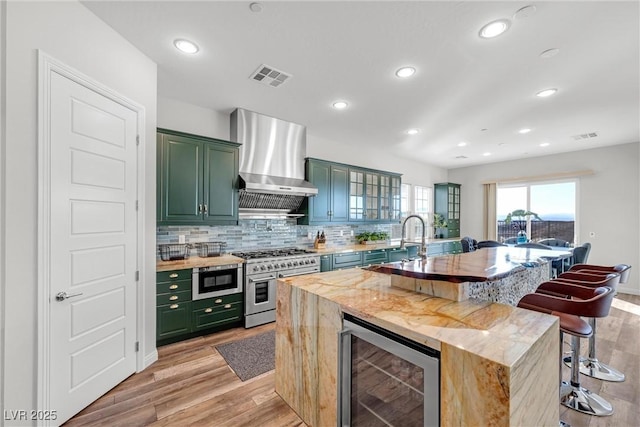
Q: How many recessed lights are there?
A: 10